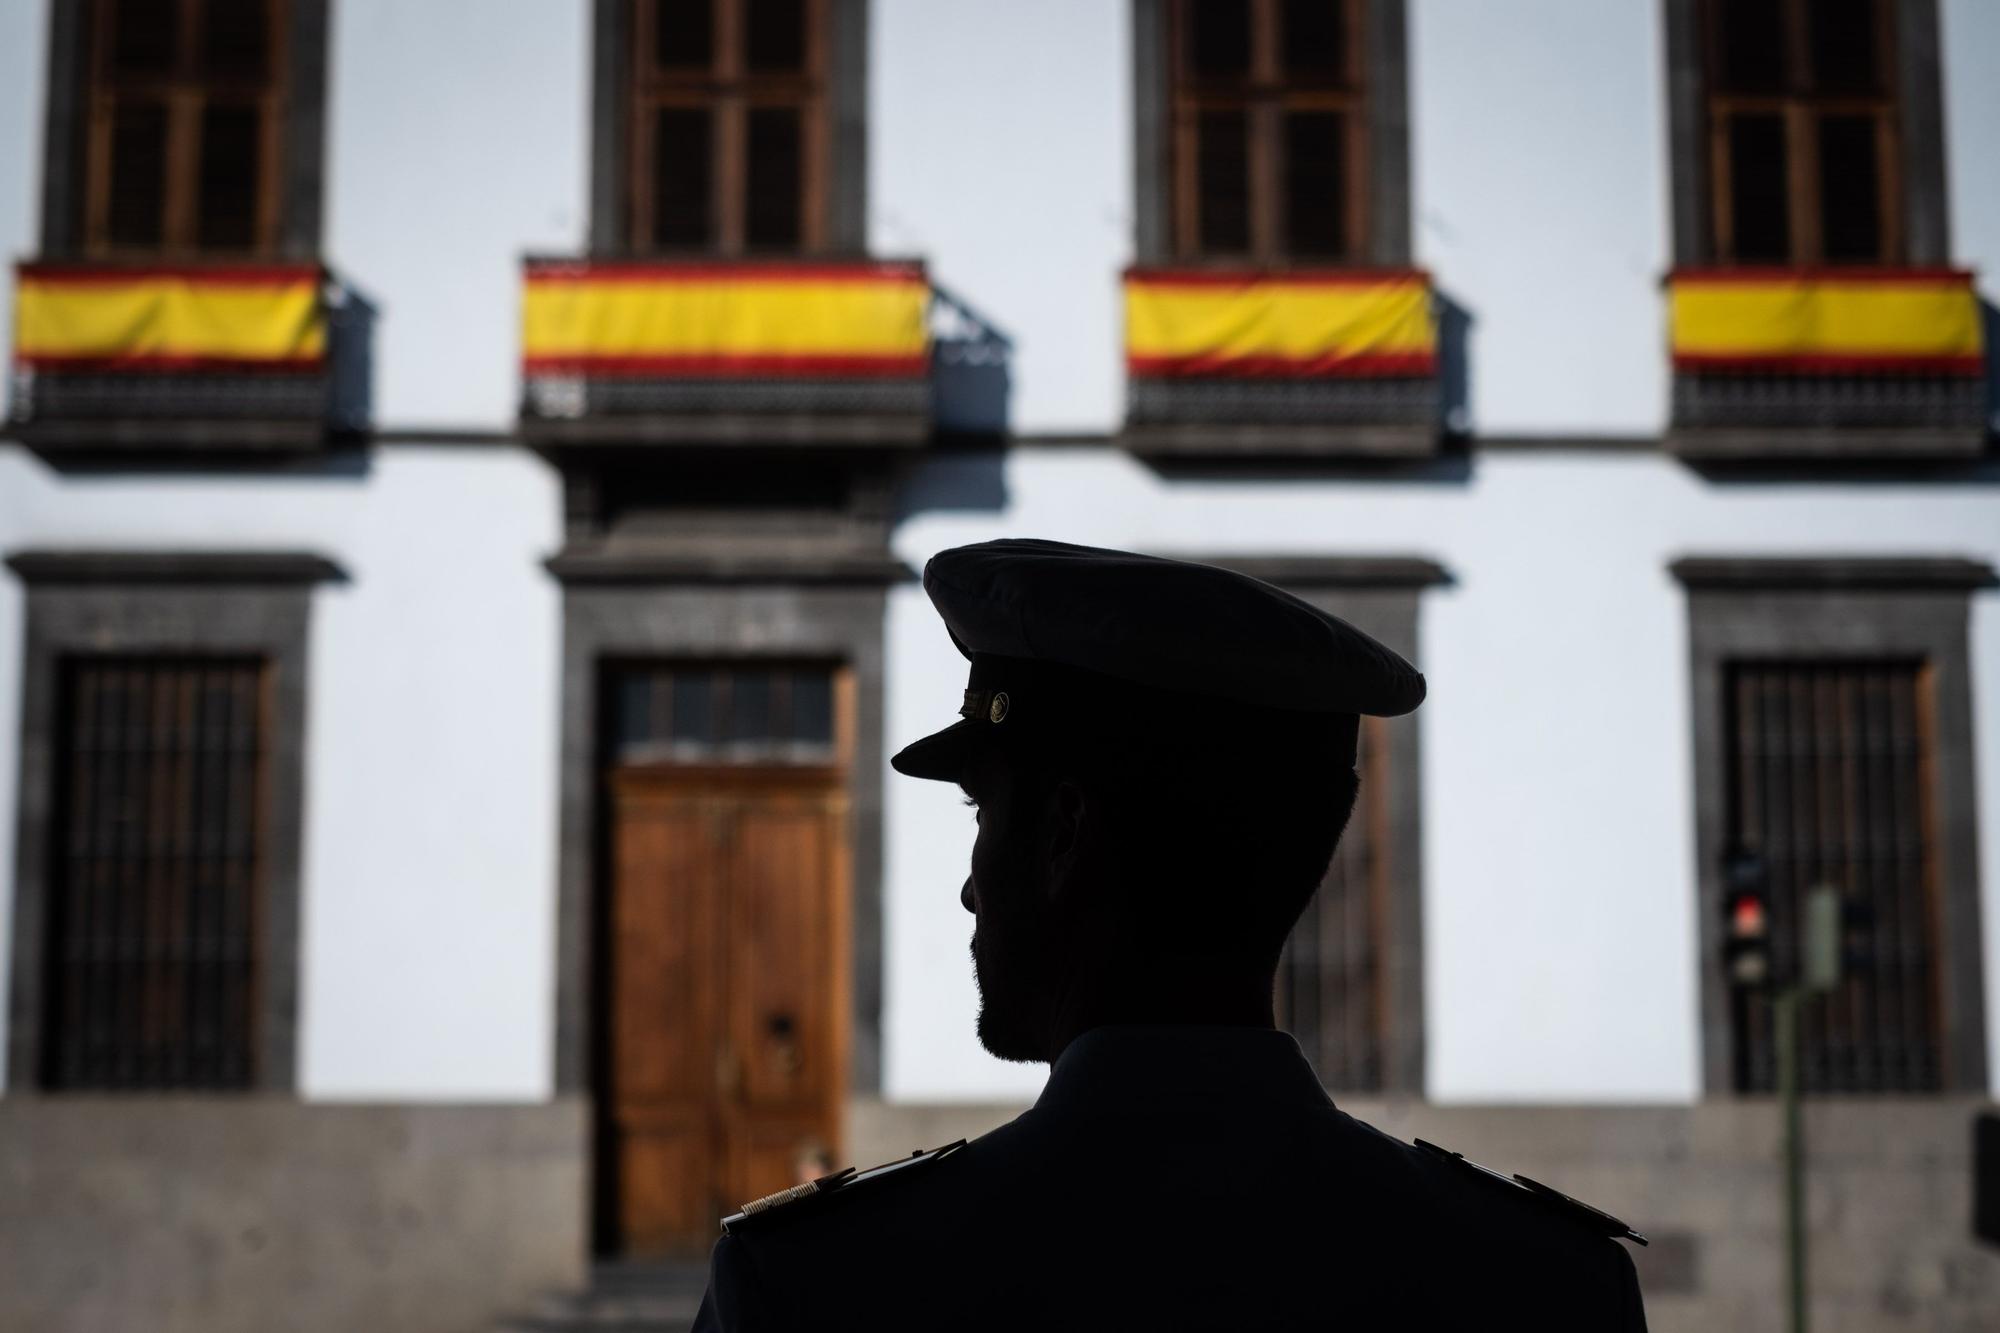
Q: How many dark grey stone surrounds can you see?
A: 8